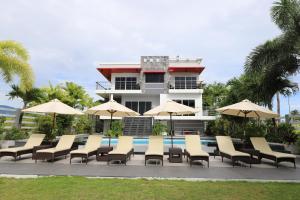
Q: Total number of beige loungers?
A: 8